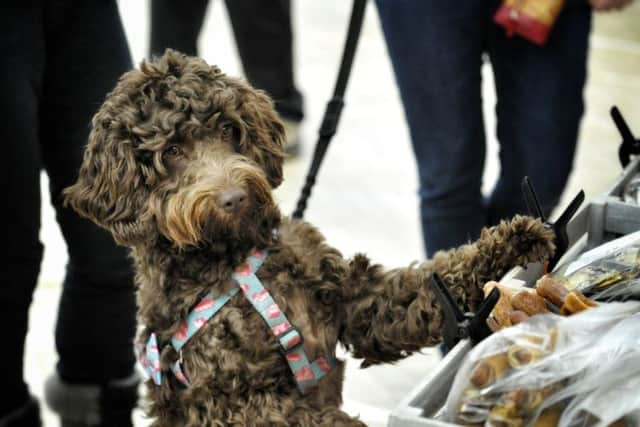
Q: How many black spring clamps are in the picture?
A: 3